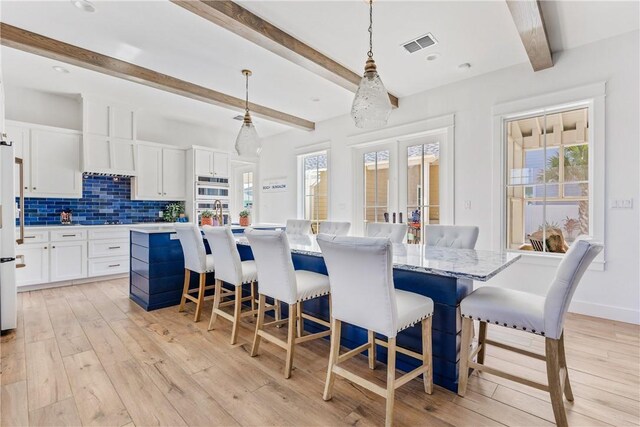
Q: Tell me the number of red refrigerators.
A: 0